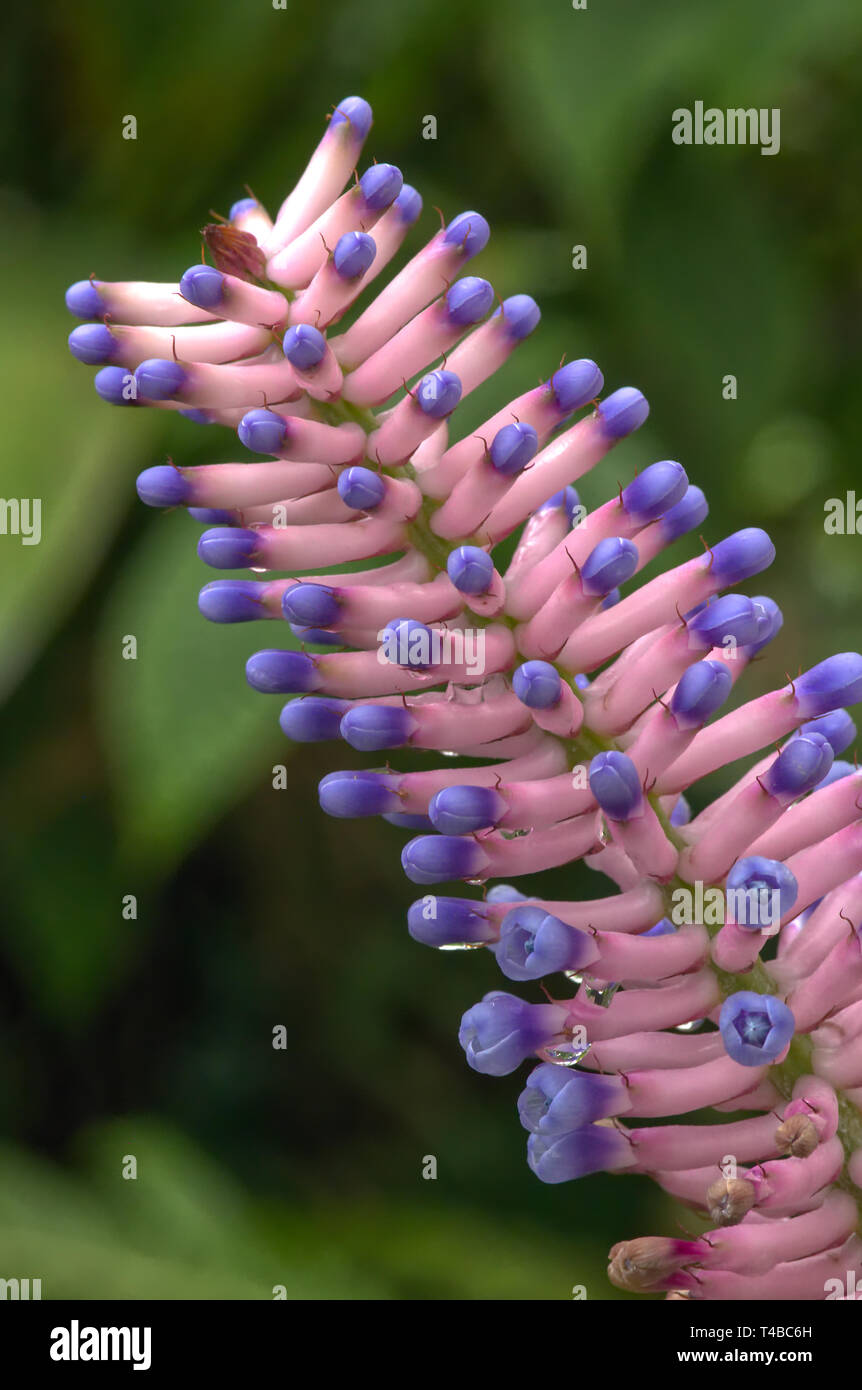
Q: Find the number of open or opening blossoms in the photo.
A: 6